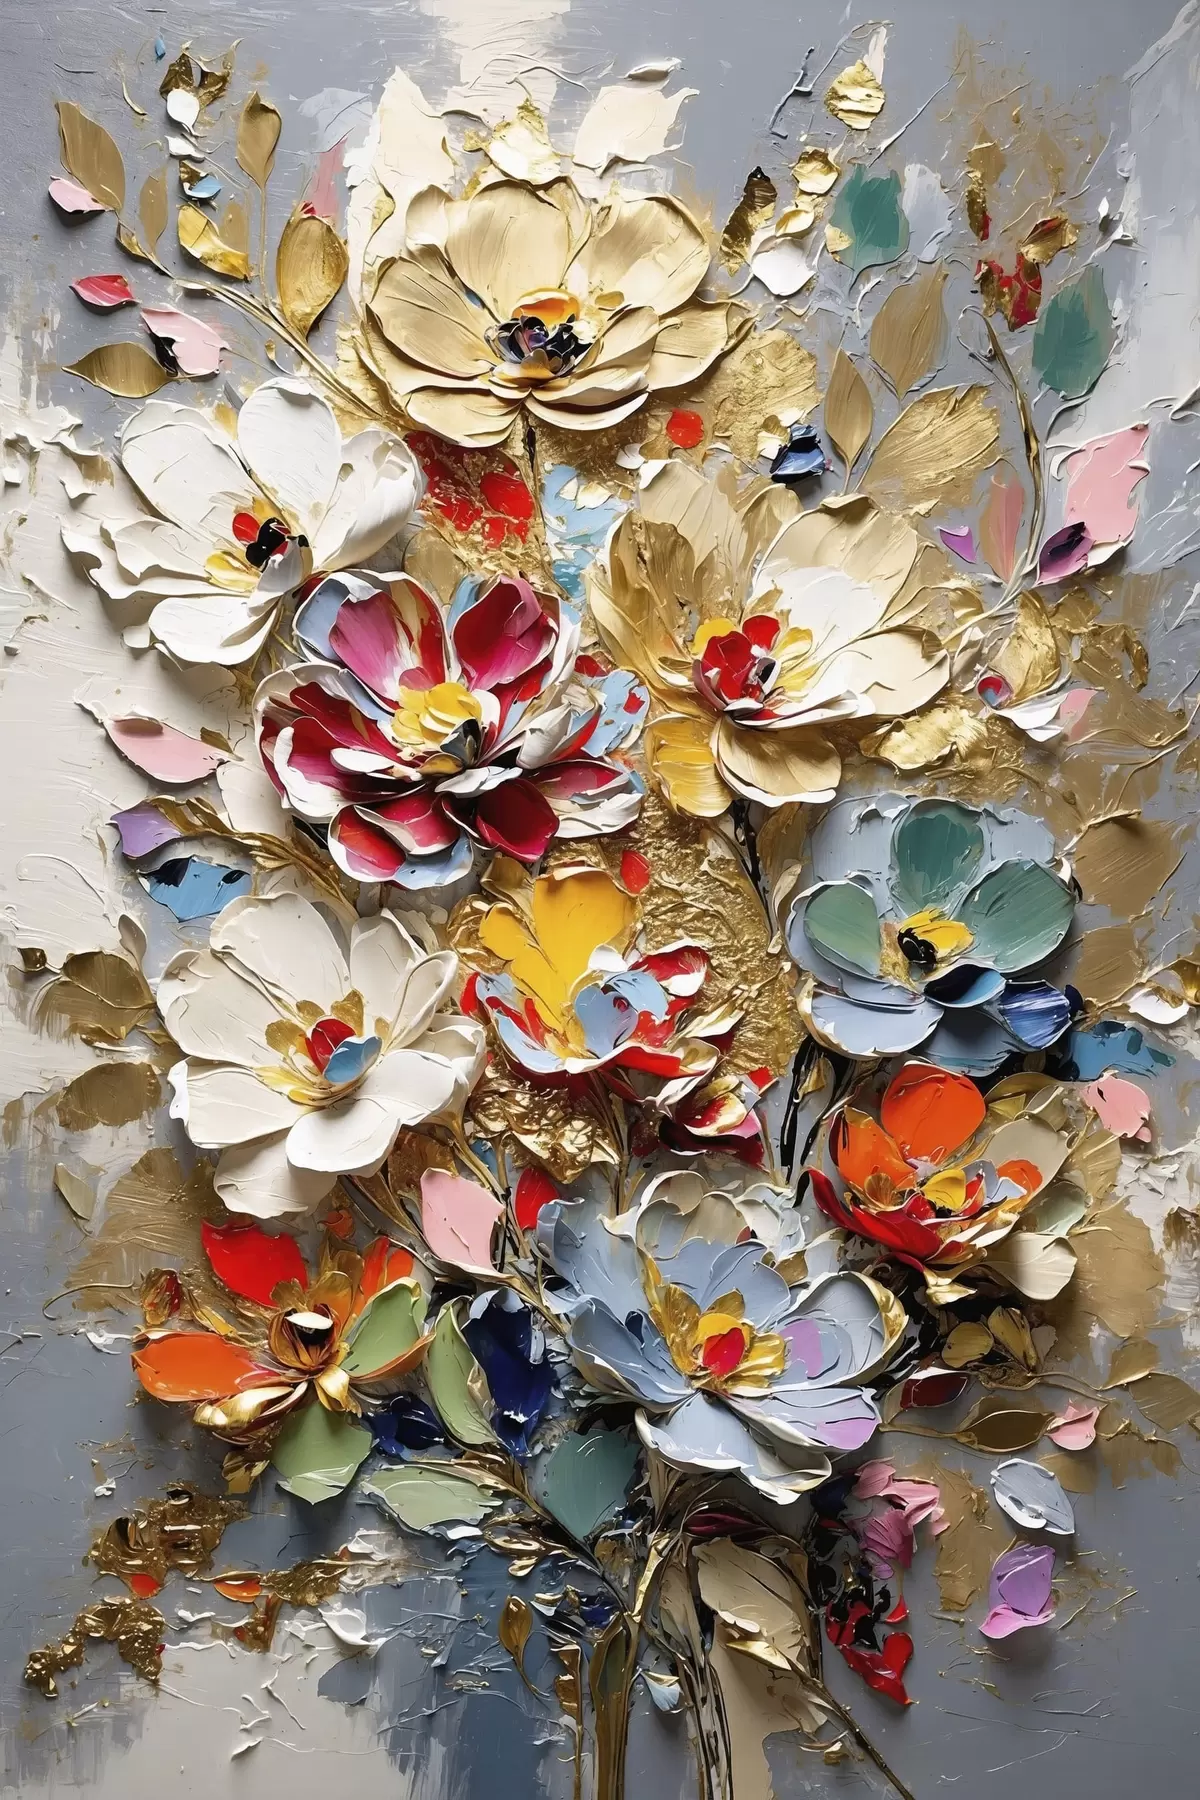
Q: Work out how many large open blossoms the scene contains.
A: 10